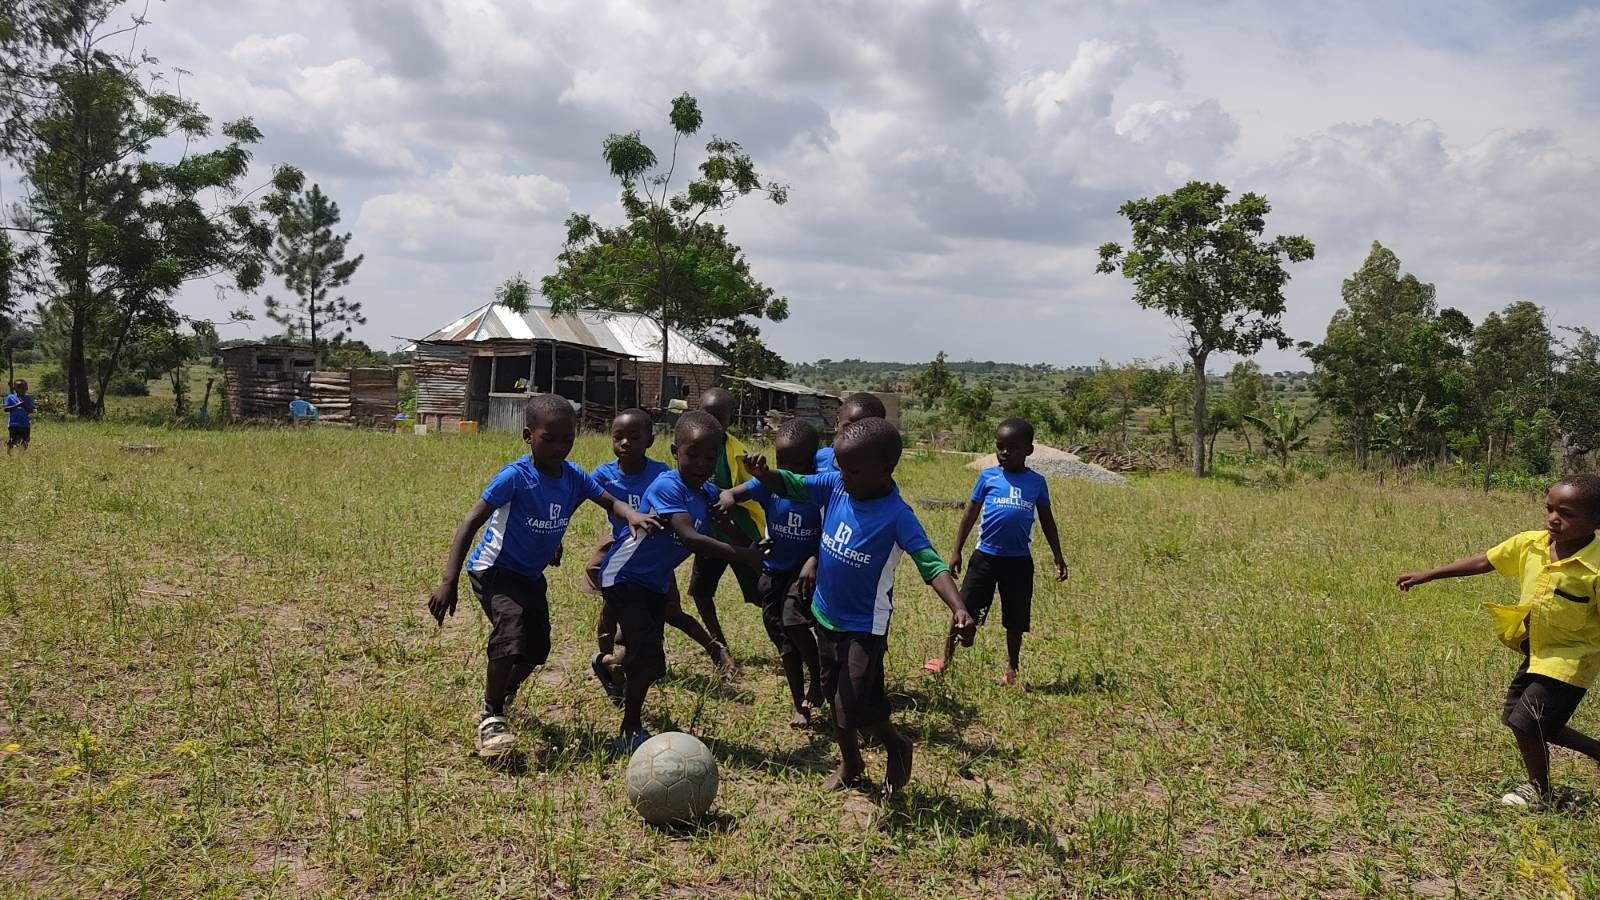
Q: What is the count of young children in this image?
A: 10